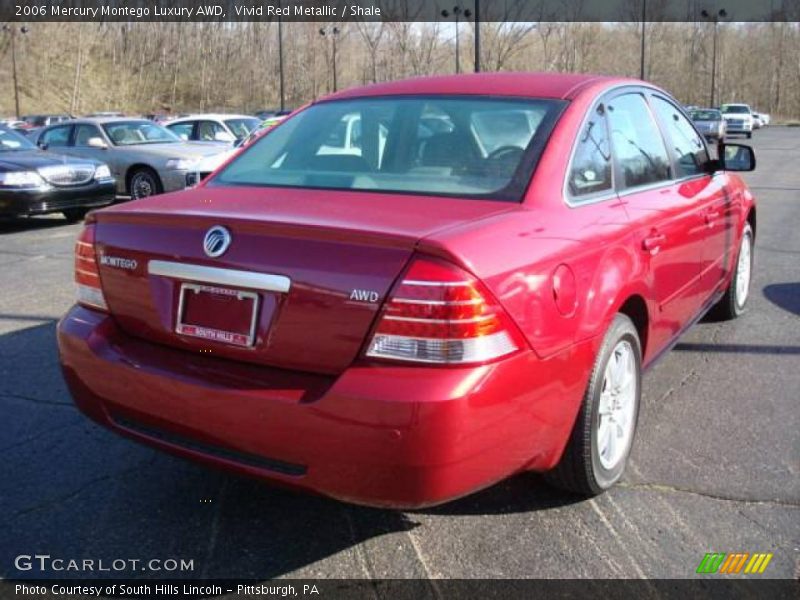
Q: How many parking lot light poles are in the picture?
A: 7